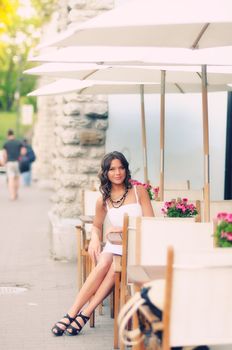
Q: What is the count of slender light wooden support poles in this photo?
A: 3